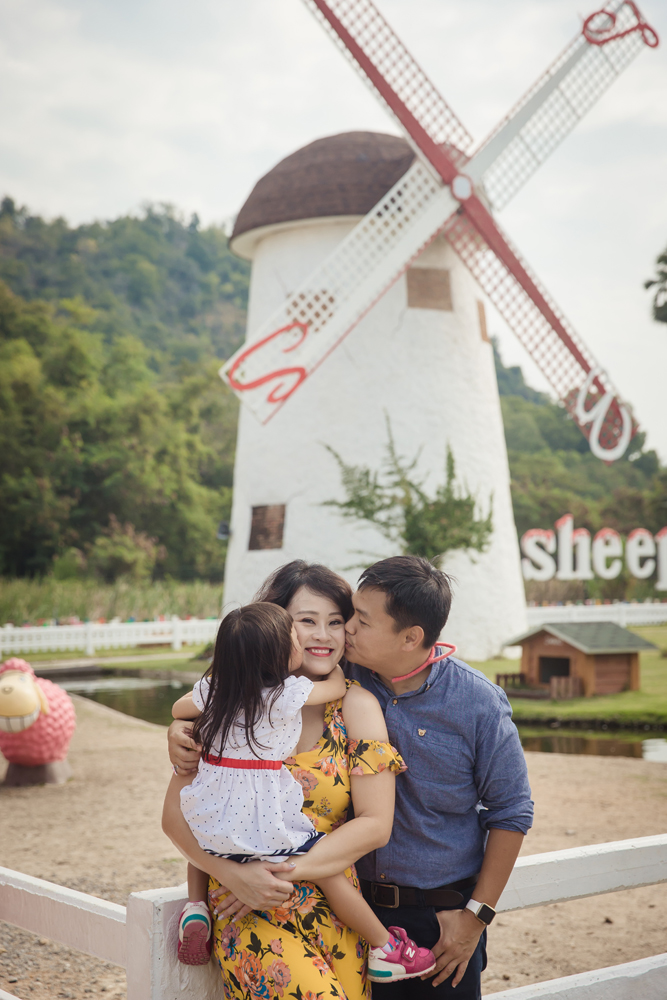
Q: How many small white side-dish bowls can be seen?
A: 0